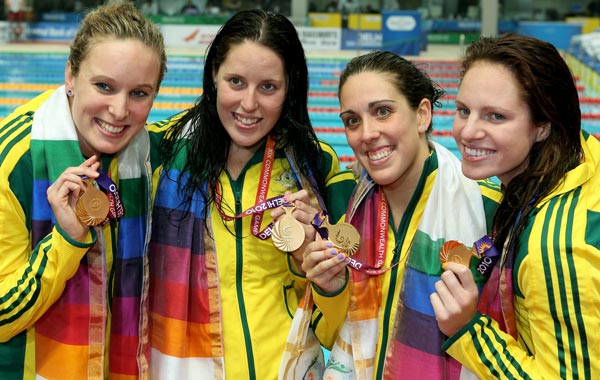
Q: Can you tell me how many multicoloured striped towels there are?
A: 4